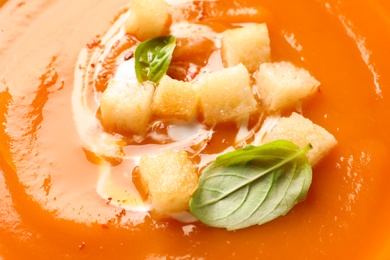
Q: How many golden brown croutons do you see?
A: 8